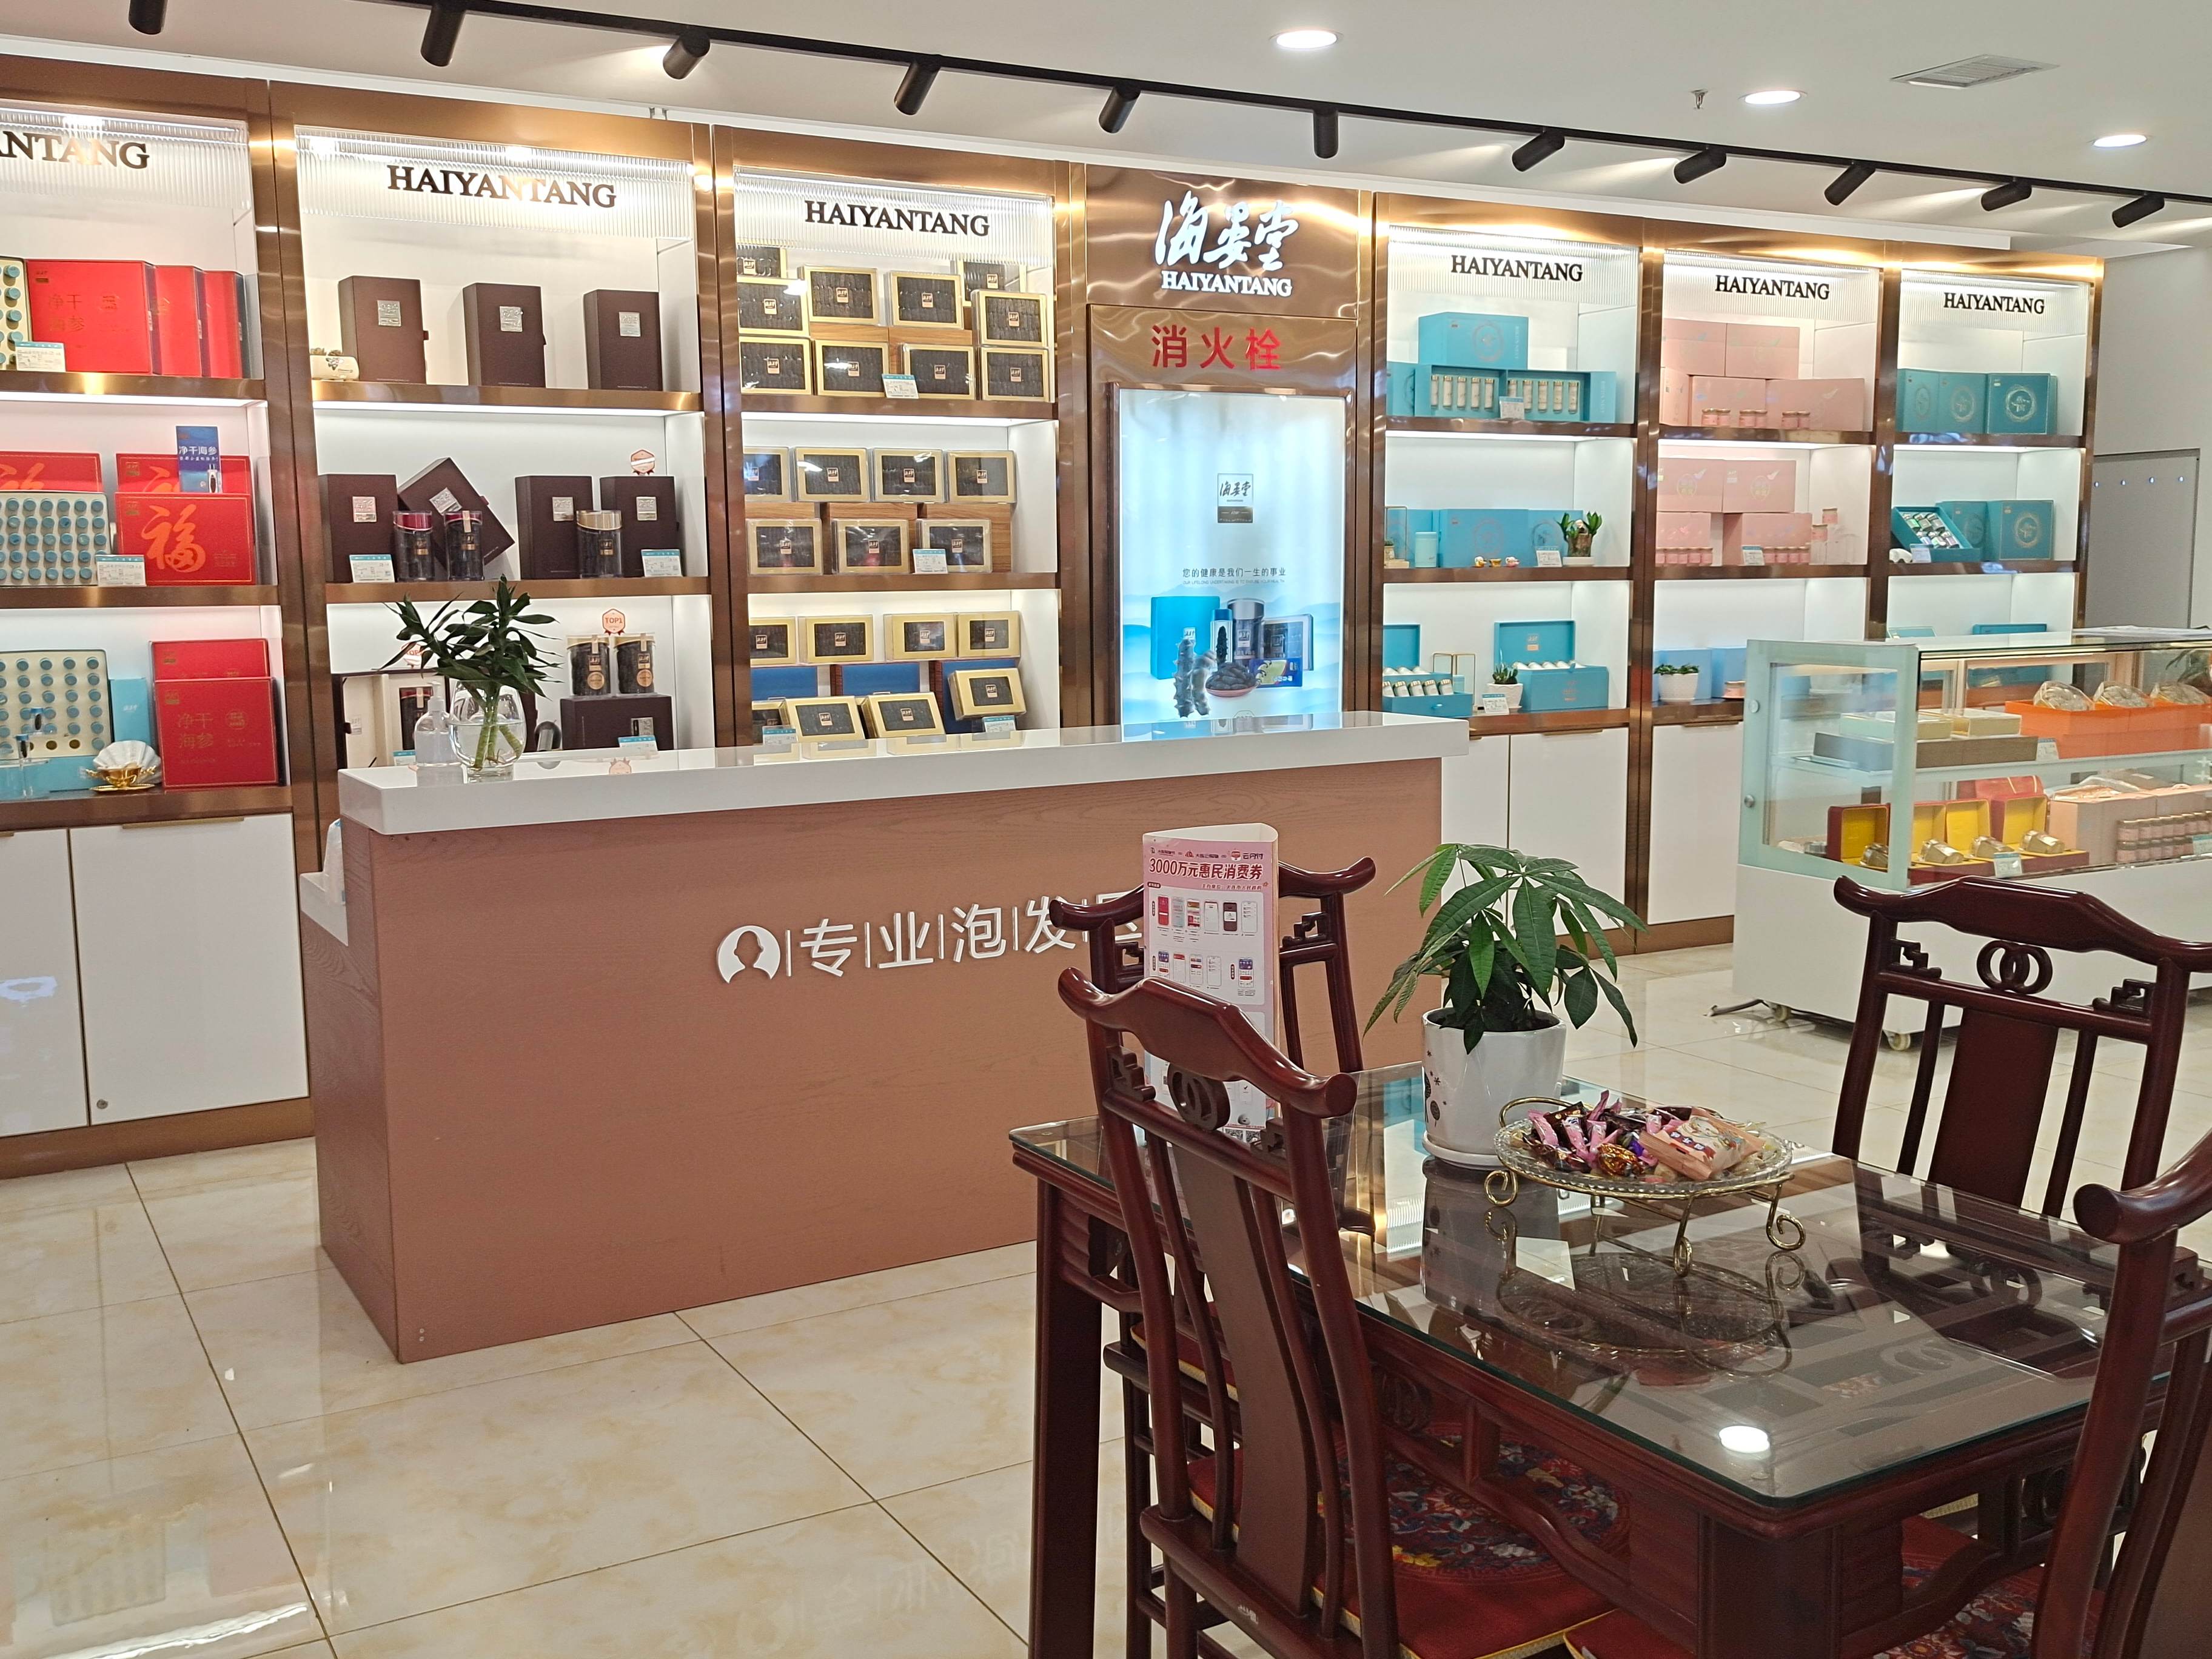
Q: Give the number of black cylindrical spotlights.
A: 11